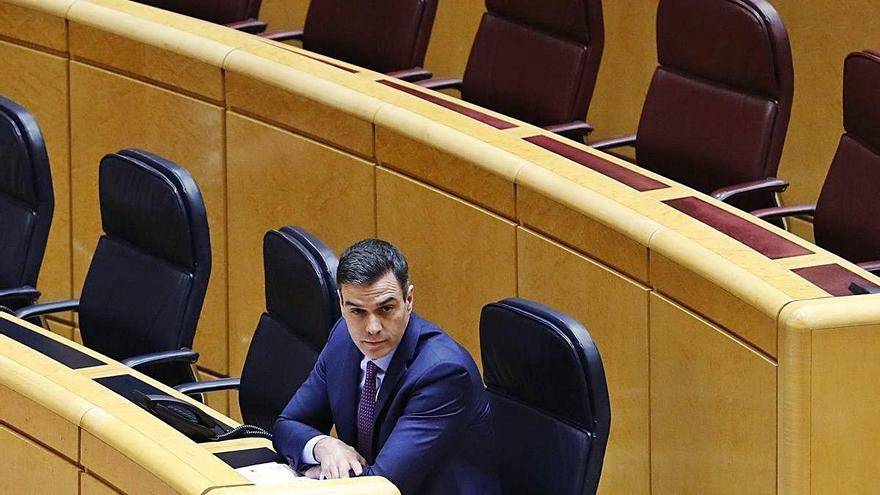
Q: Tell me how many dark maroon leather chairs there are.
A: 5